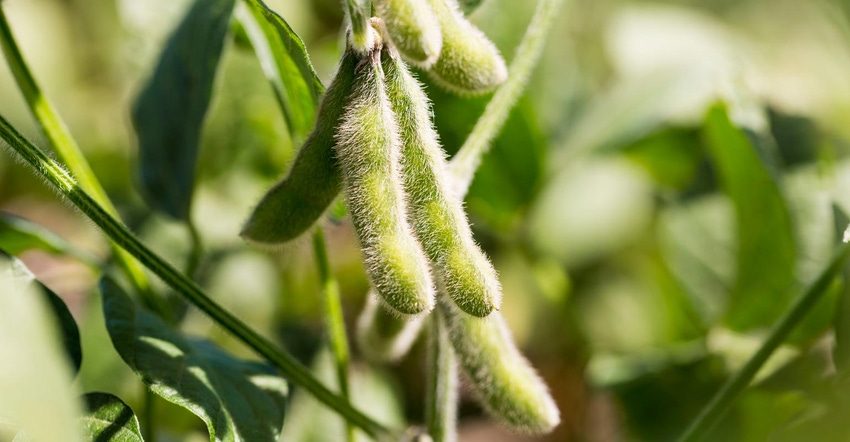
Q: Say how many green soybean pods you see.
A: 7